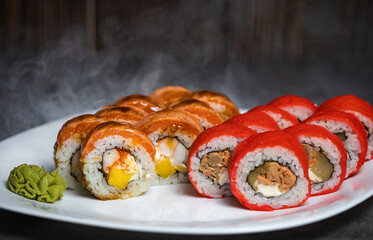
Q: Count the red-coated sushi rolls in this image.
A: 8